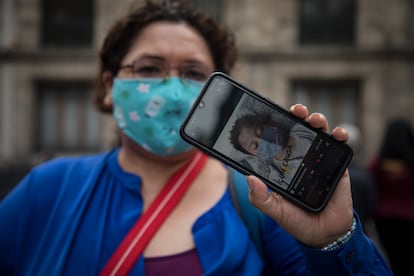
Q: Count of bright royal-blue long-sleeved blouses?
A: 1